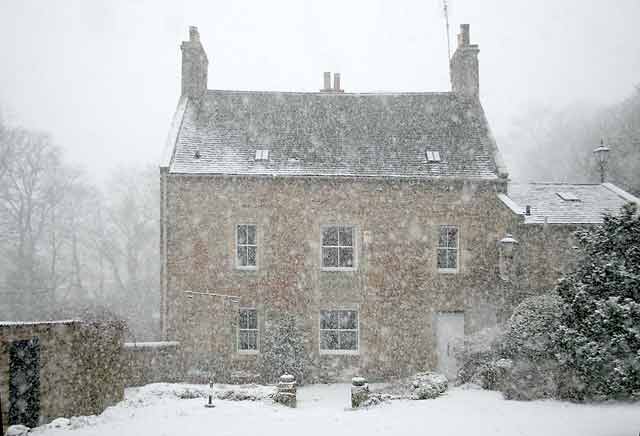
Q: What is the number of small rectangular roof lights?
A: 3